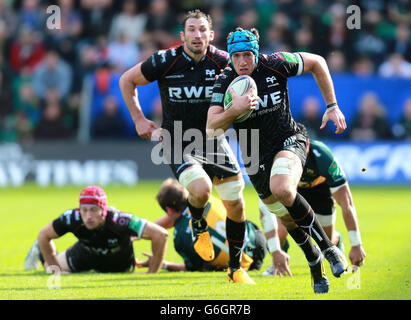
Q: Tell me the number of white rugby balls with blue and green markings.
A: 1